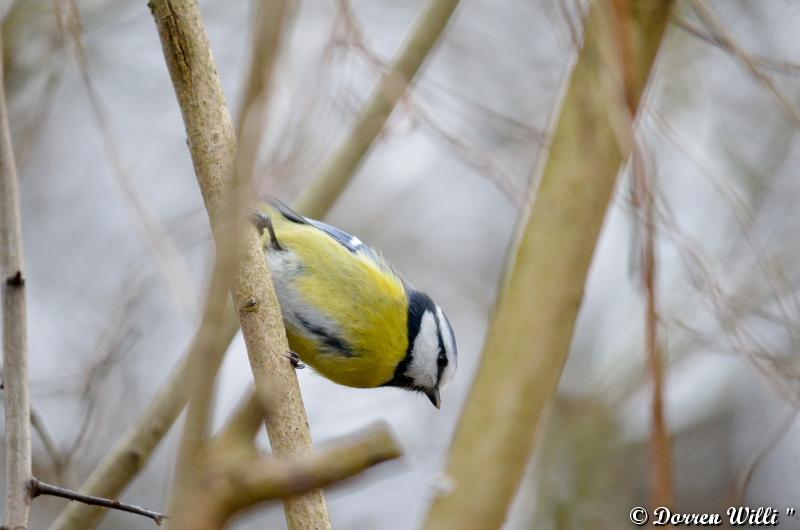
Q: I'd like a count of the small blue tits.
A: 1